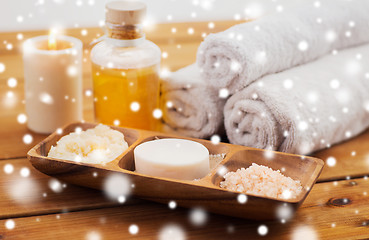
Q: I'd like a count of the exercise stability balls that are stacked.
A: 0